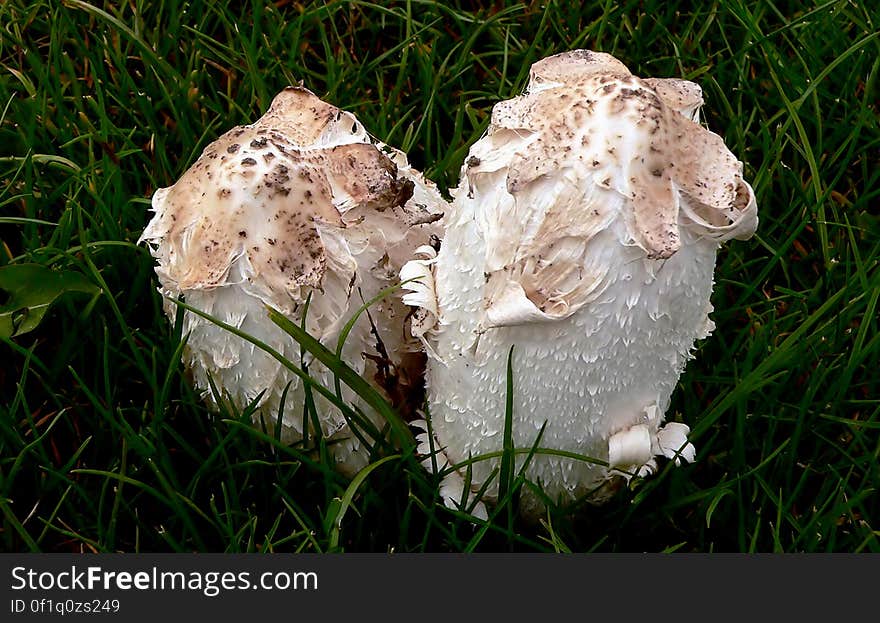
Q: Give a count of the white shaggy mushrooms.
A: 2